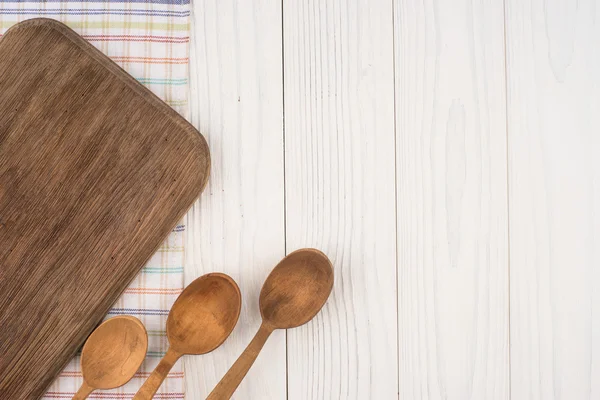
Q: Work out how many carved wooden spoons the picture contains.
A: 3